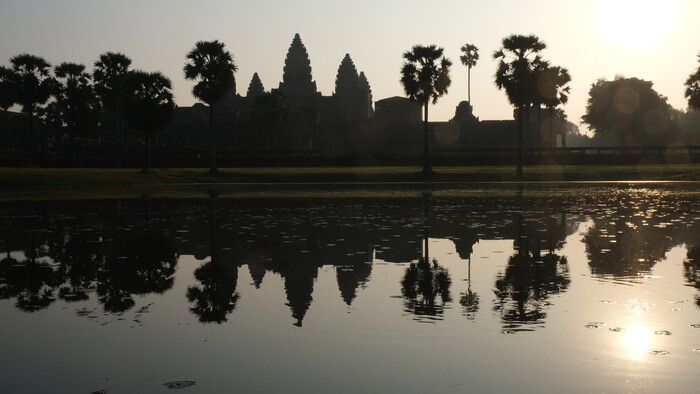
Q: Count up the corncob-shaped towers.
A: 4